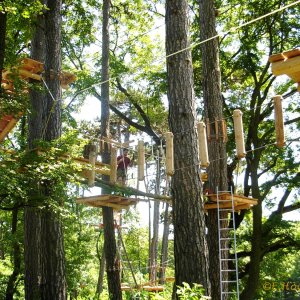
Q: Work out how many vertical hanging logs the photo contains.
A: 7